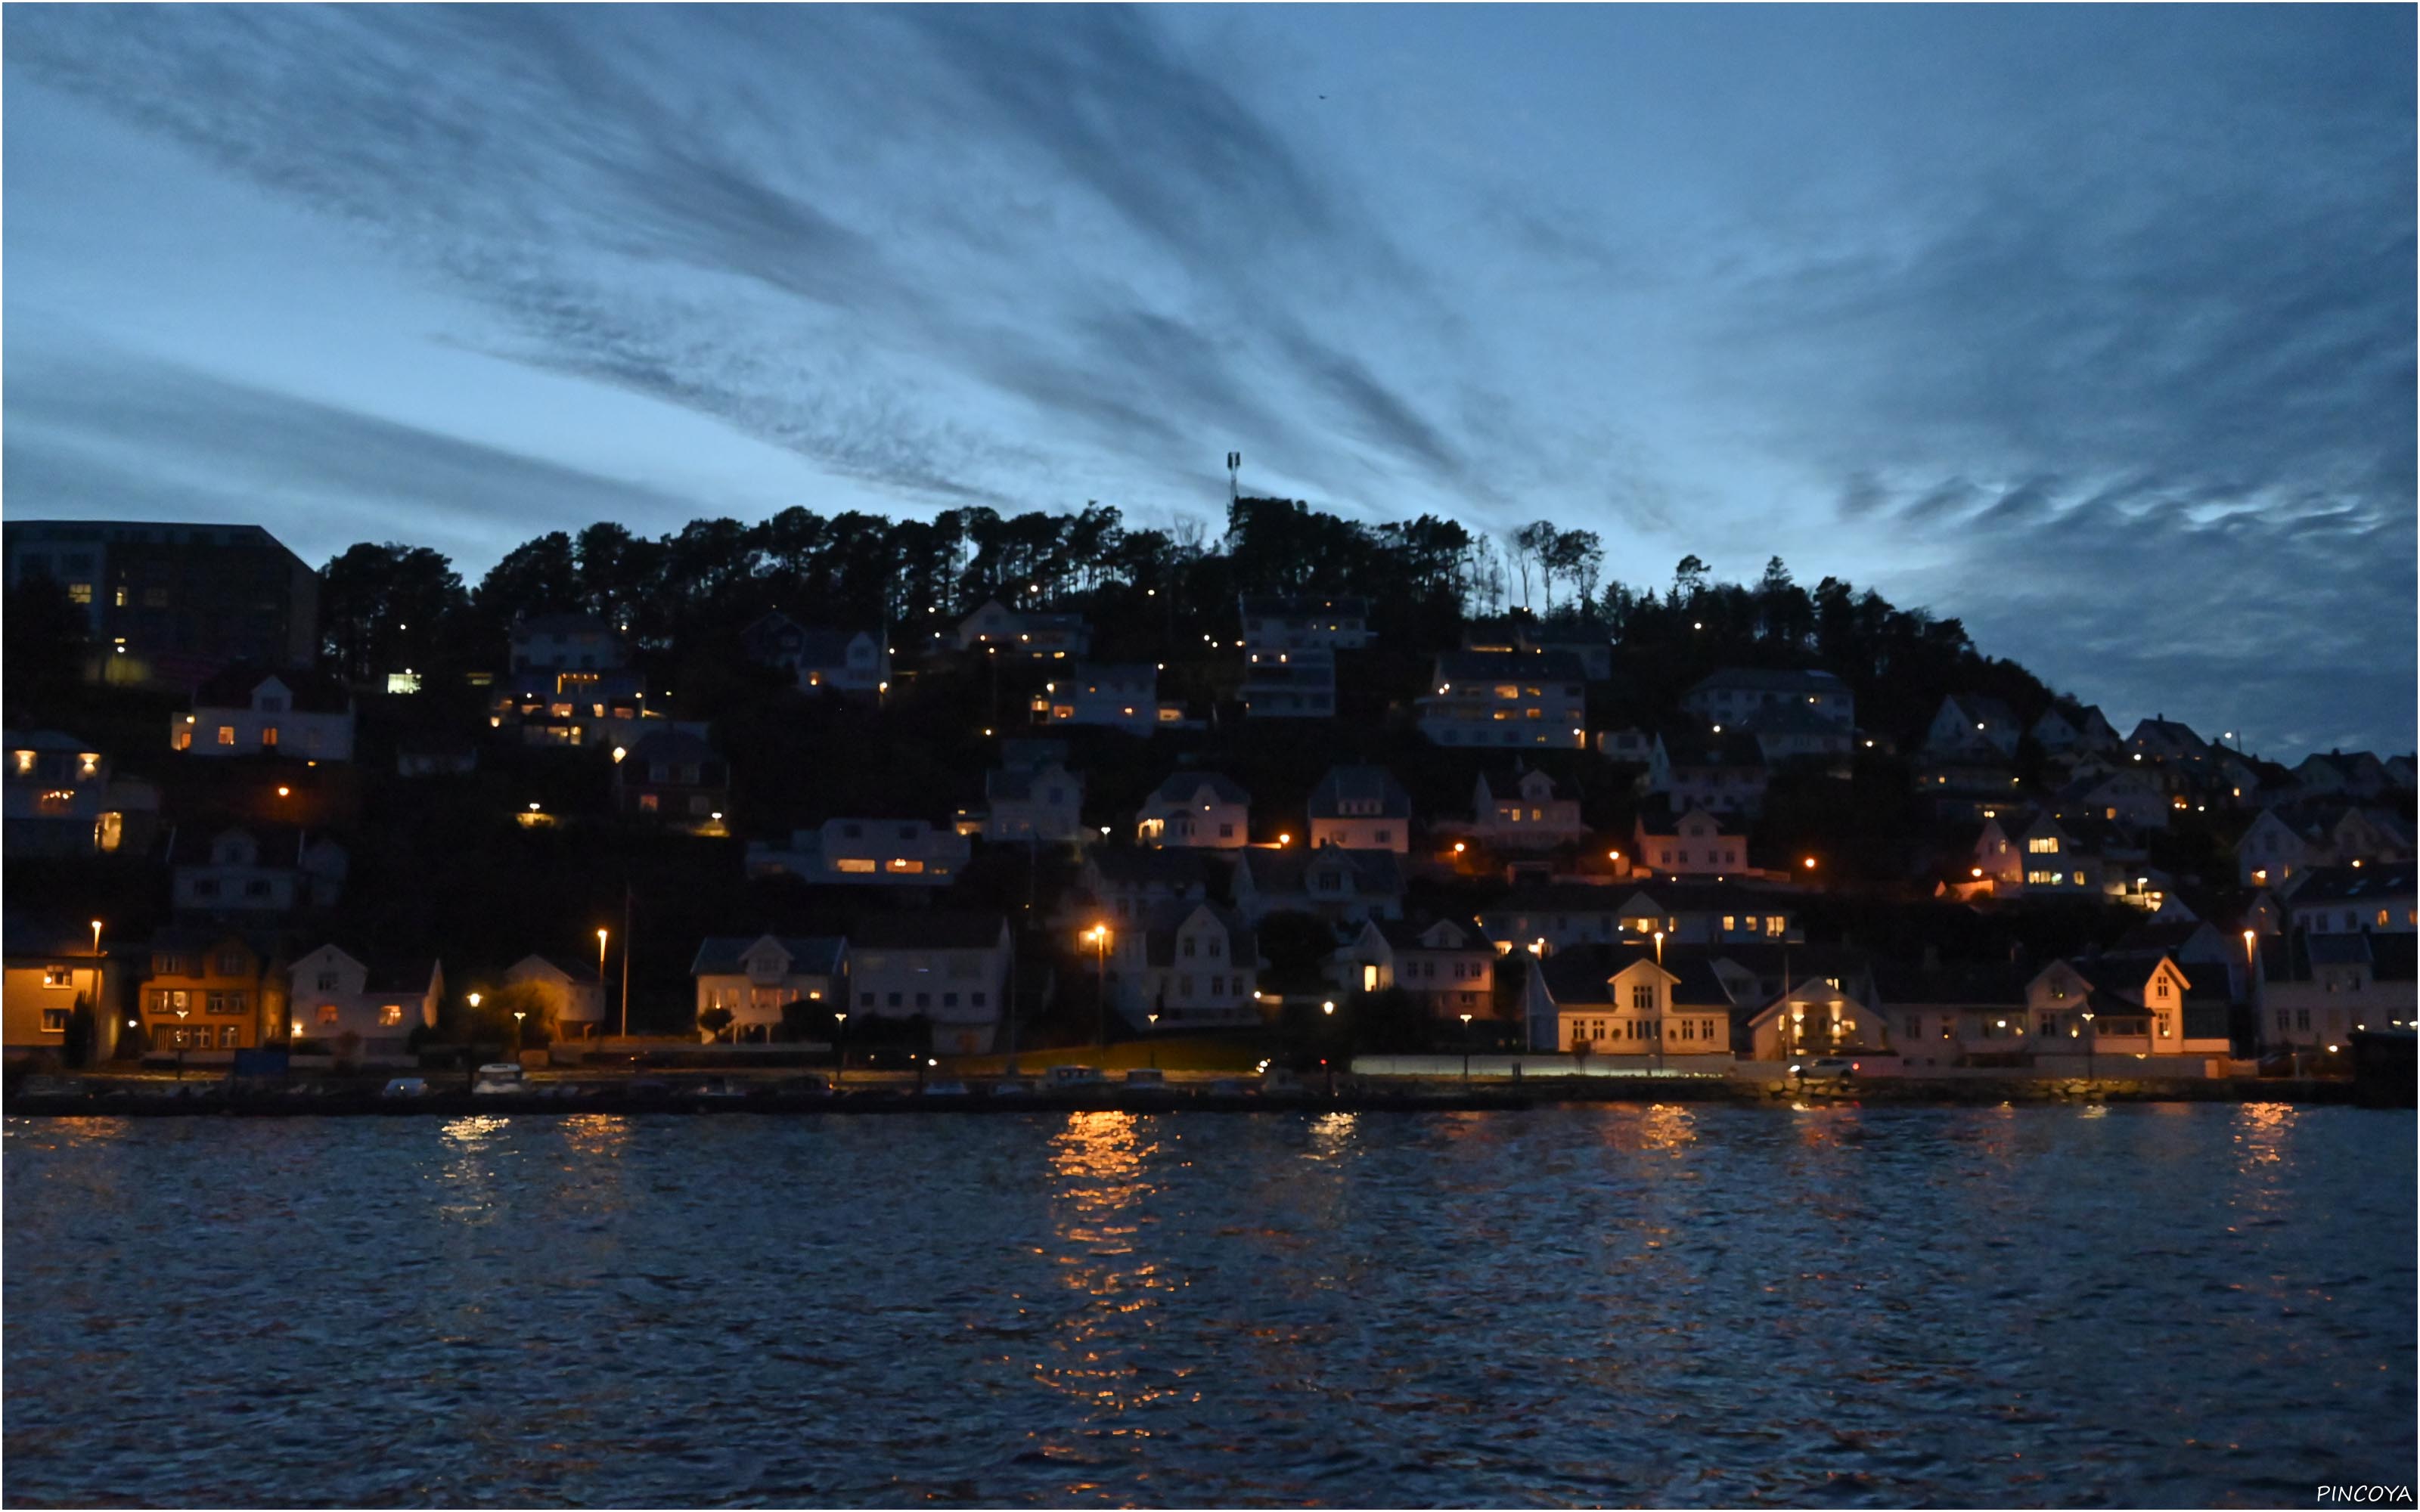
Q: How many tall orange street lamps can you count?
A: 5